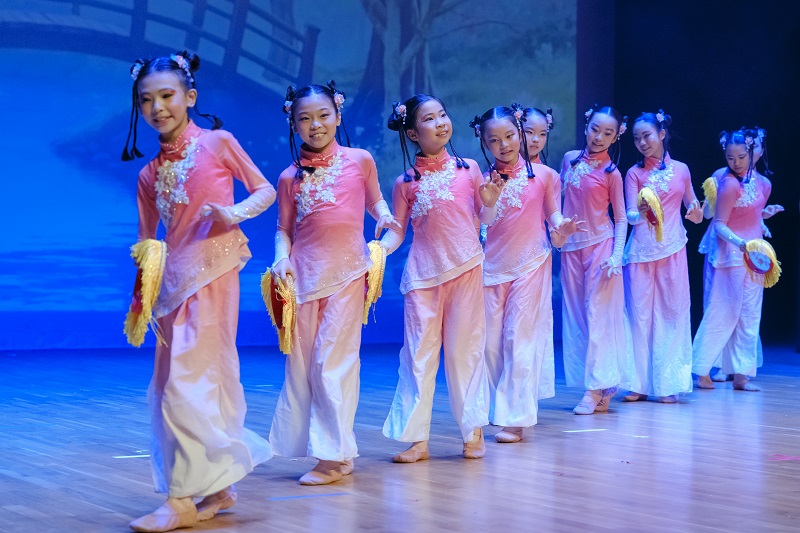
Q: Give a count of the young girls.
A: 9